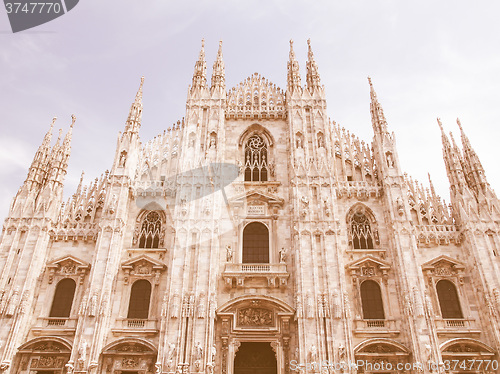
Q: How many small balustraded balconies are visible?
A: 5